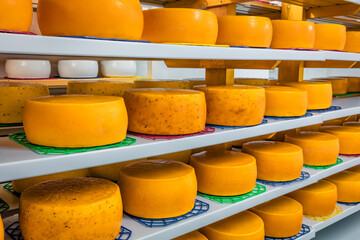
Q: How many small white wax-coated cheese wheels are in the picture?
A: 3